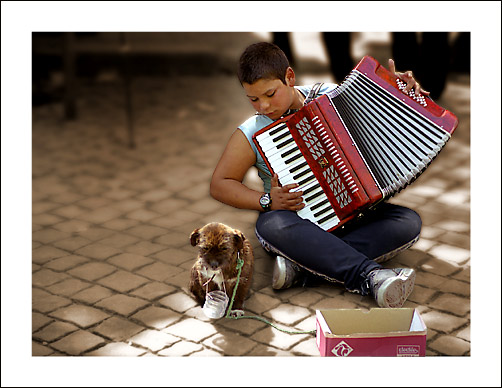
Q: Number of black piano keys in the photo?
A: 13